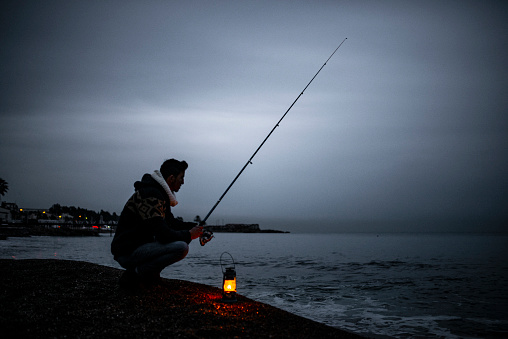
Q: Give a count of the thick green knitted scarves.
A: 0